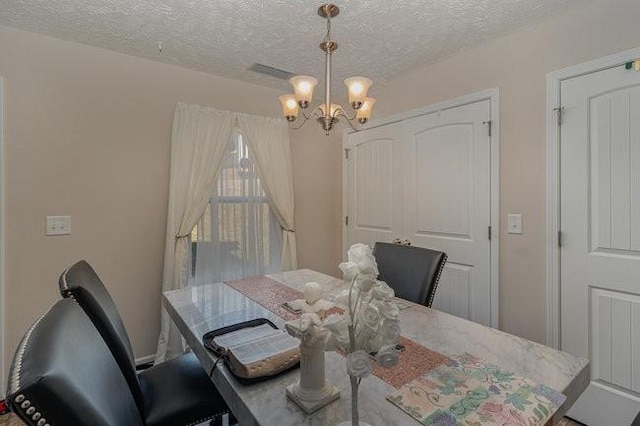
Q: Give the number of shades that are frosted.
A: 5